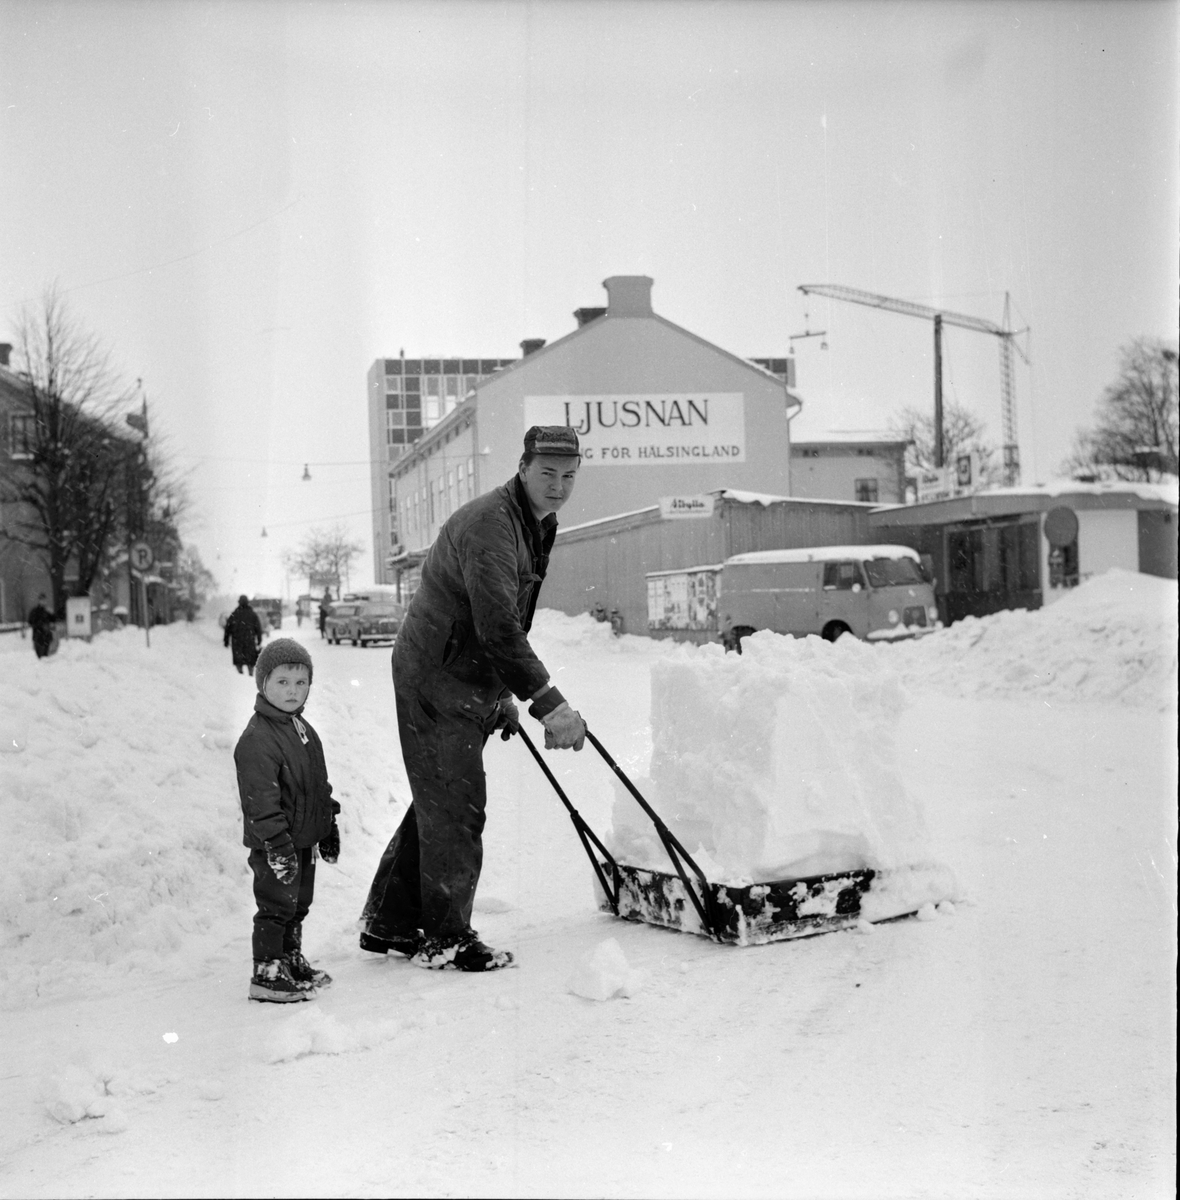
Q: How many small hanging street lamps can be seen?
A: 2